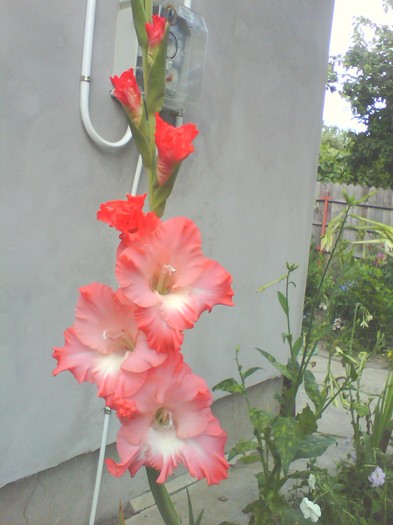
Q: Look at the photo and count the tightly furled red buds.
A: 3